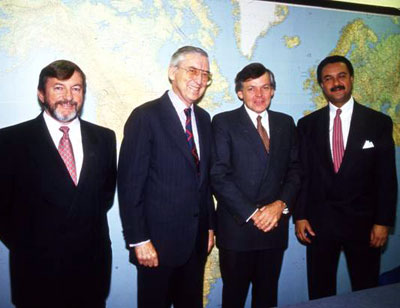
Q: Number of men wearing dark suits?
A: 4